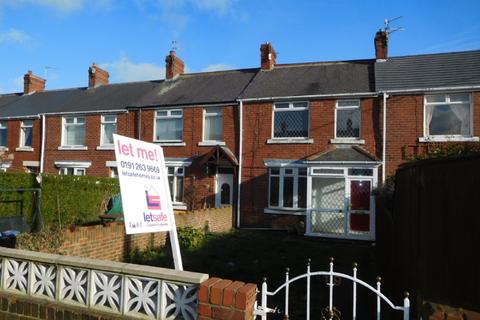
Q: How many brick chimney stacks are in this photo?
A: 5